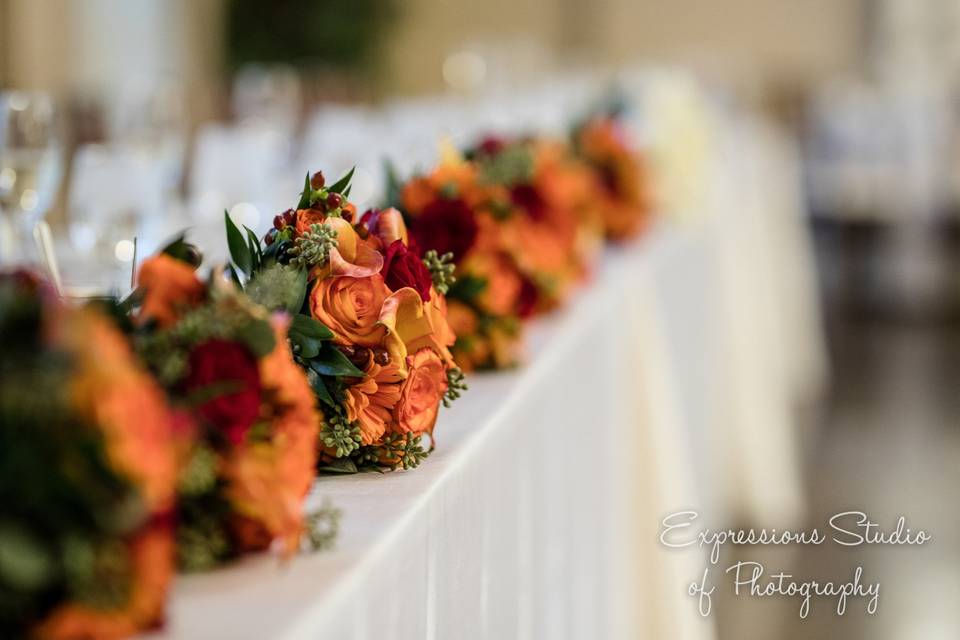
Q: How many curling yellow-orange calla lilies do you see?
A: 2